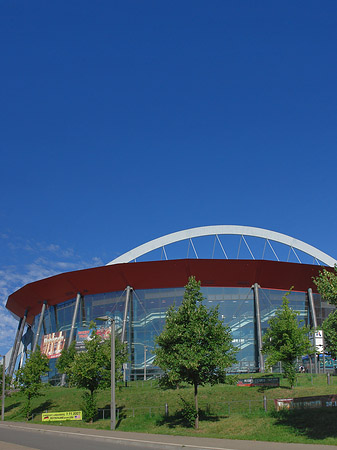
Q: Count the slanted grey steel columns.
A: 7